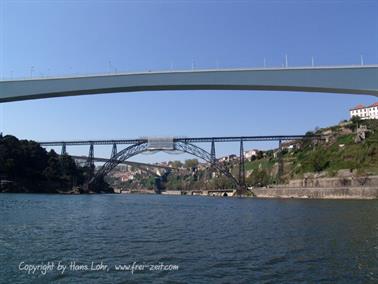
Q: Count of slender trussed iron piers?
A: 6